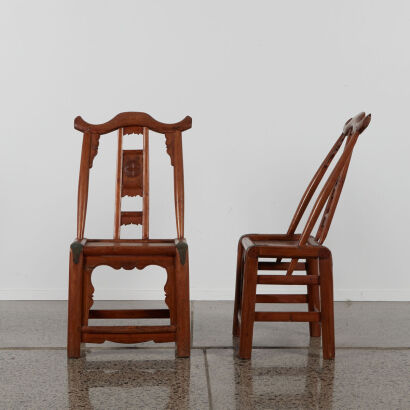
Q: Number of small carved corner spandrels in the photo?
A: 2